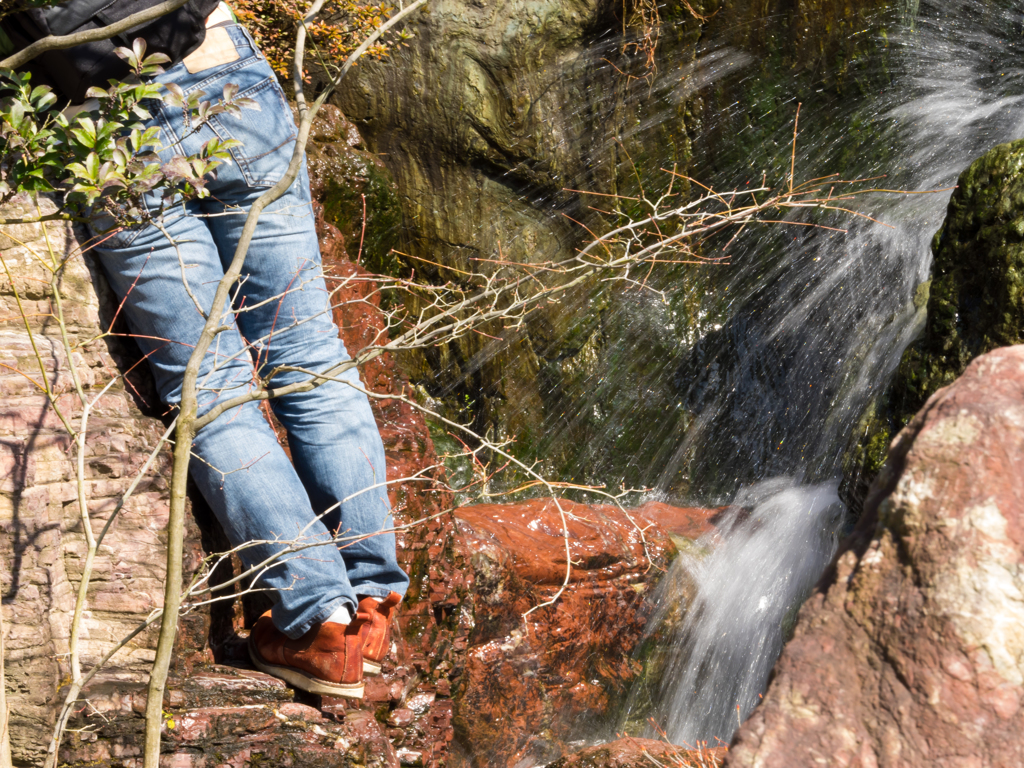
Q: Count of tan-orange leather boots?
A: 2